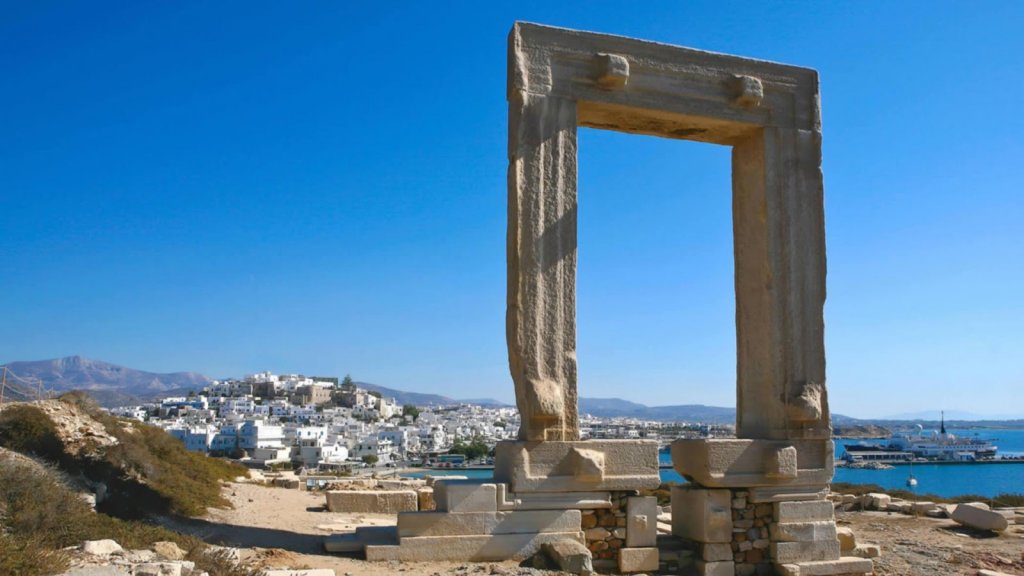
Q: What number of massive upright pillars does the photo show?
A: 2